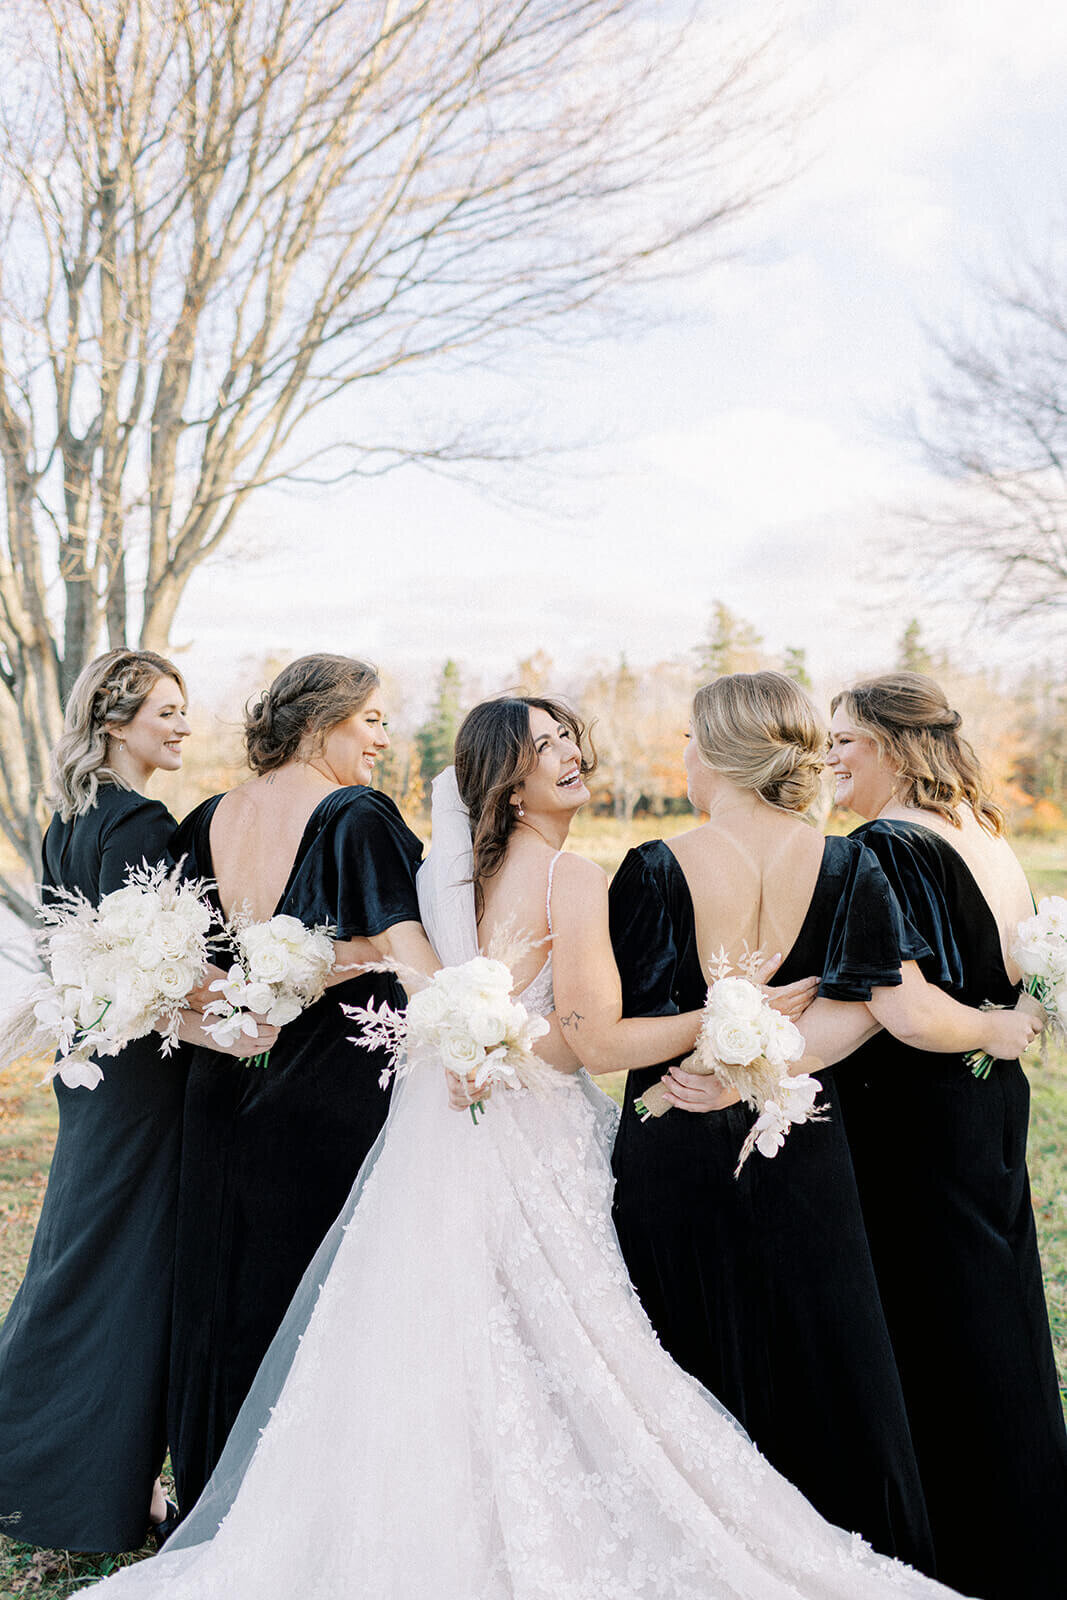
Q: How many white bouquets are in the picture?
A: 5